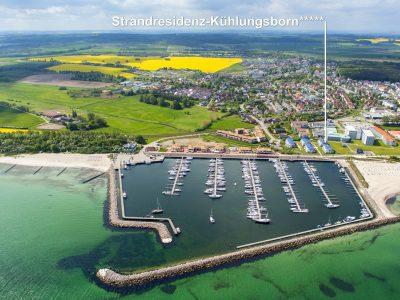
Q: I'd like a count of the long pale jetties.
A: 5